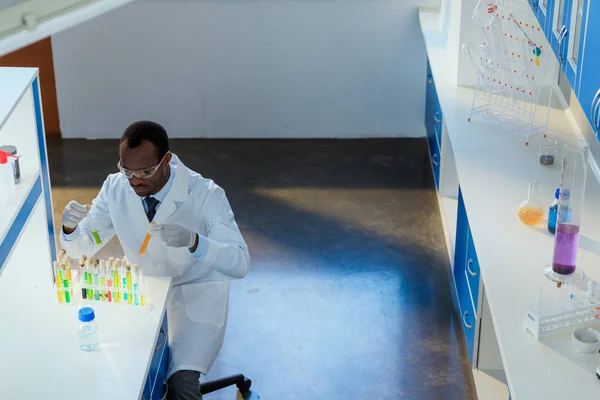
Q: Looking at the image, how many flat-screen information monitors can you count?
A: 0